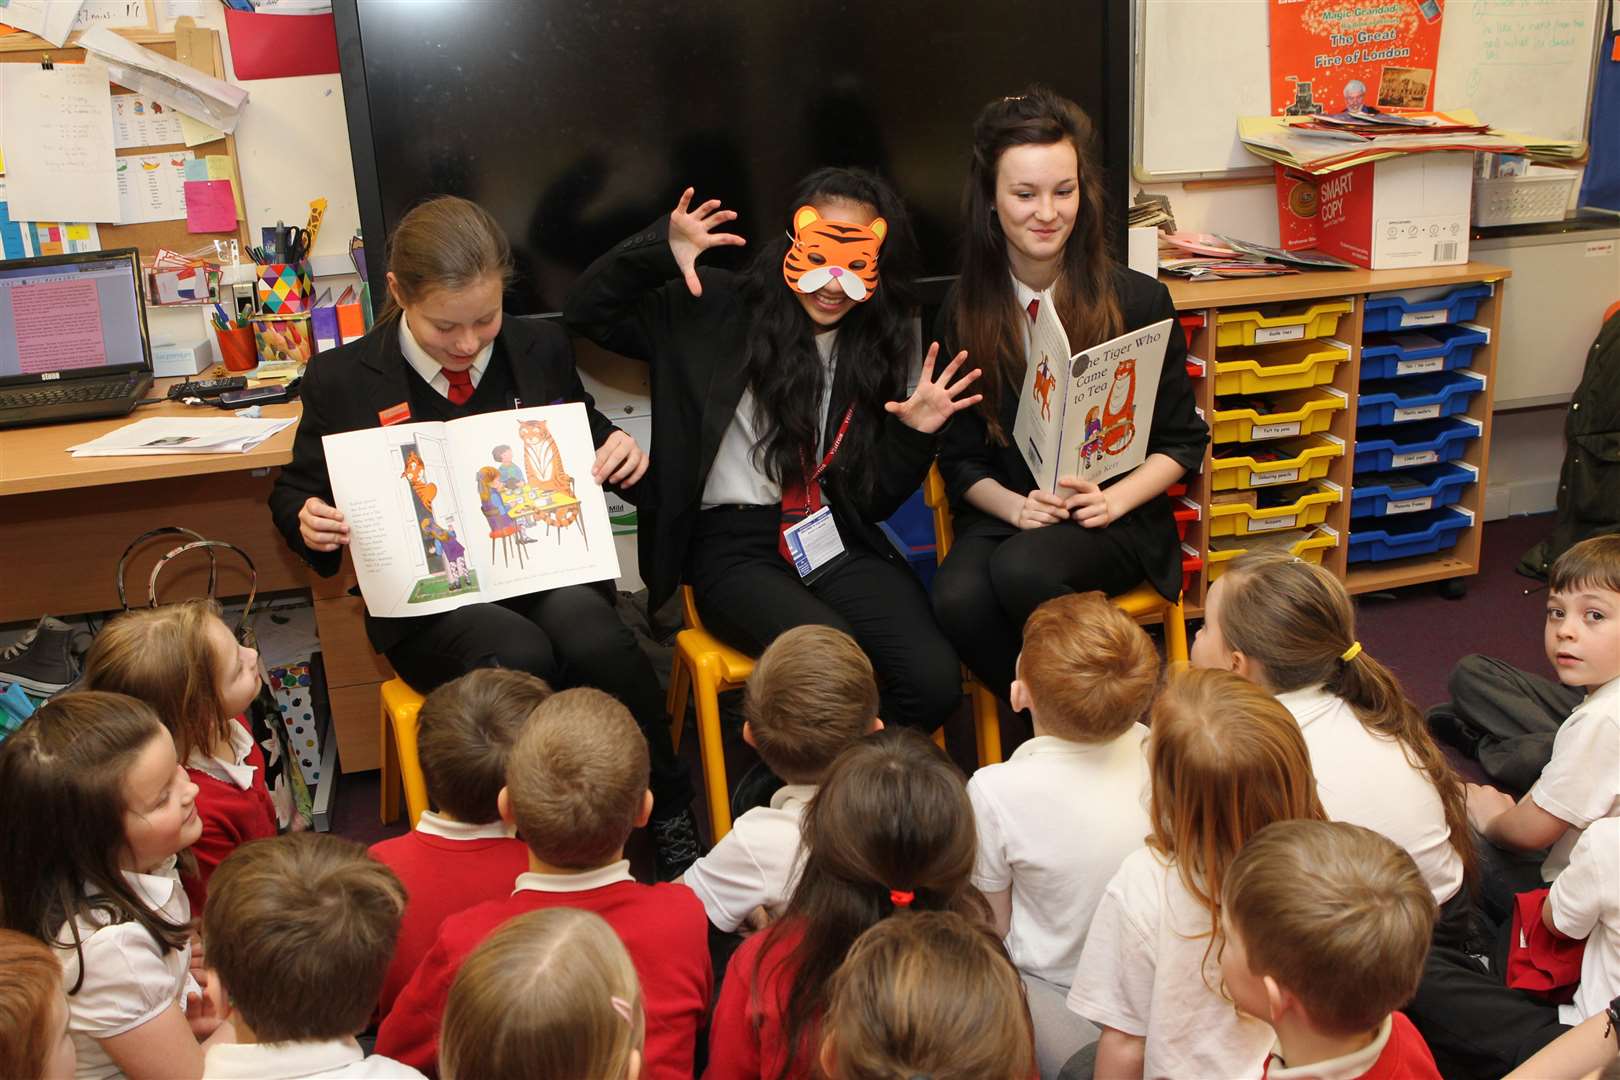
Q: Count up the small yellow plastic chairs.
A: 3